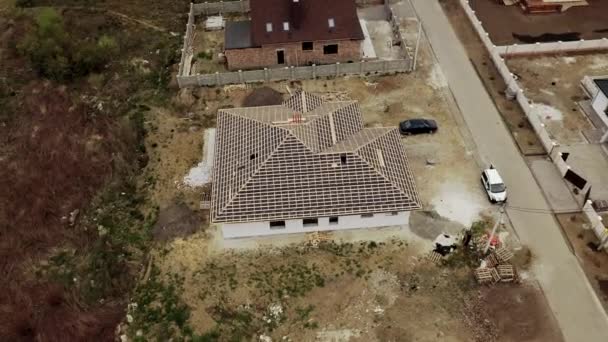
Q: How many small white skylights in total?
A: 3